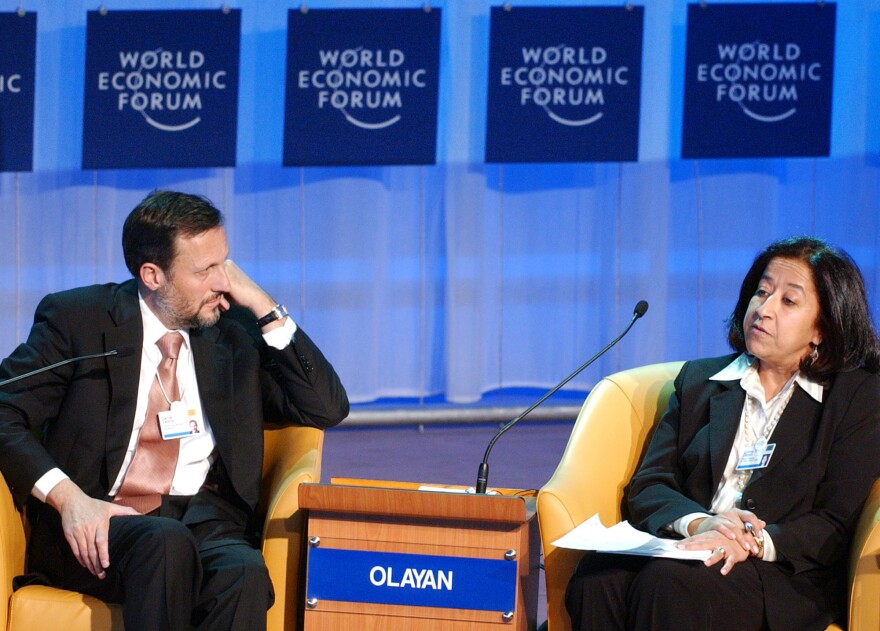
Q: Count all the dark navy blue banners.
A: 5